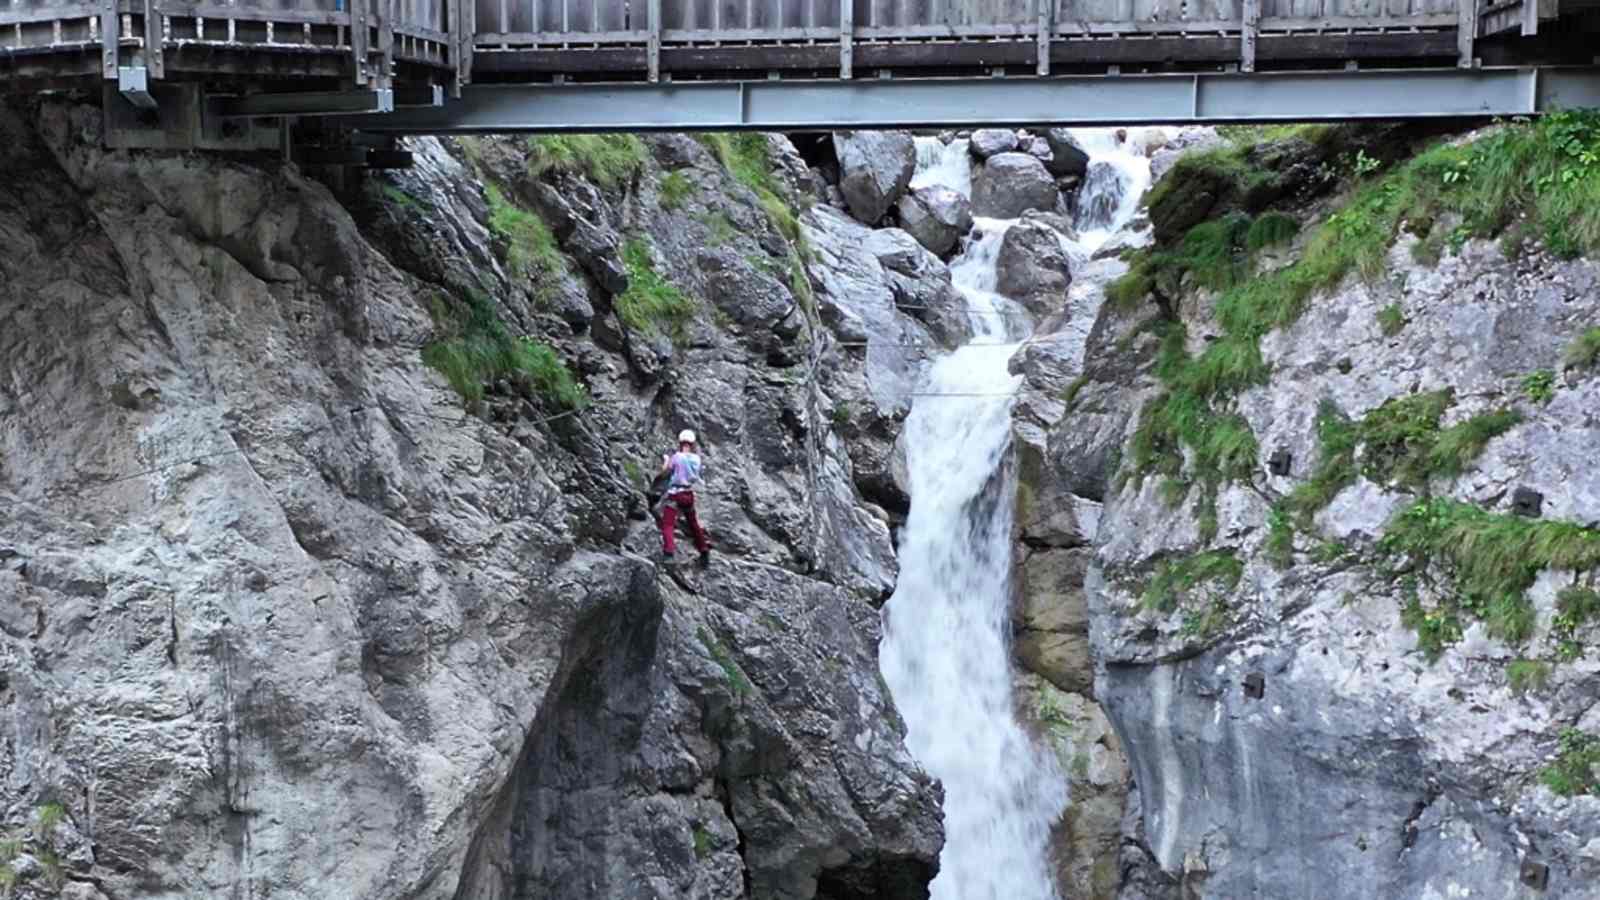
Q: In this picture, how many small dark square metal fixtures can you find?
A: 4